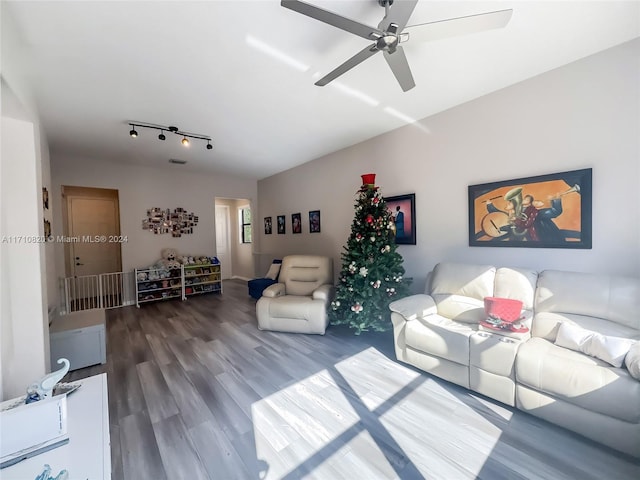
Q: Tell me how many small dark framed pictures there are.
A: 4